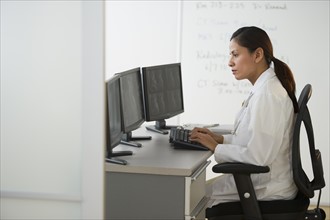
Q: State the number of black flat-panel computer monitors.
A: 3